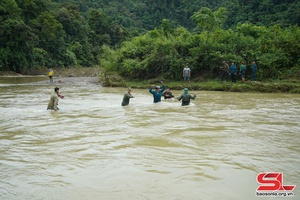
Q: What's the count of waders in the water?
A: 5